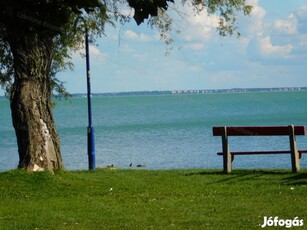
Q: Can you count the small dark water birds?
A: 3